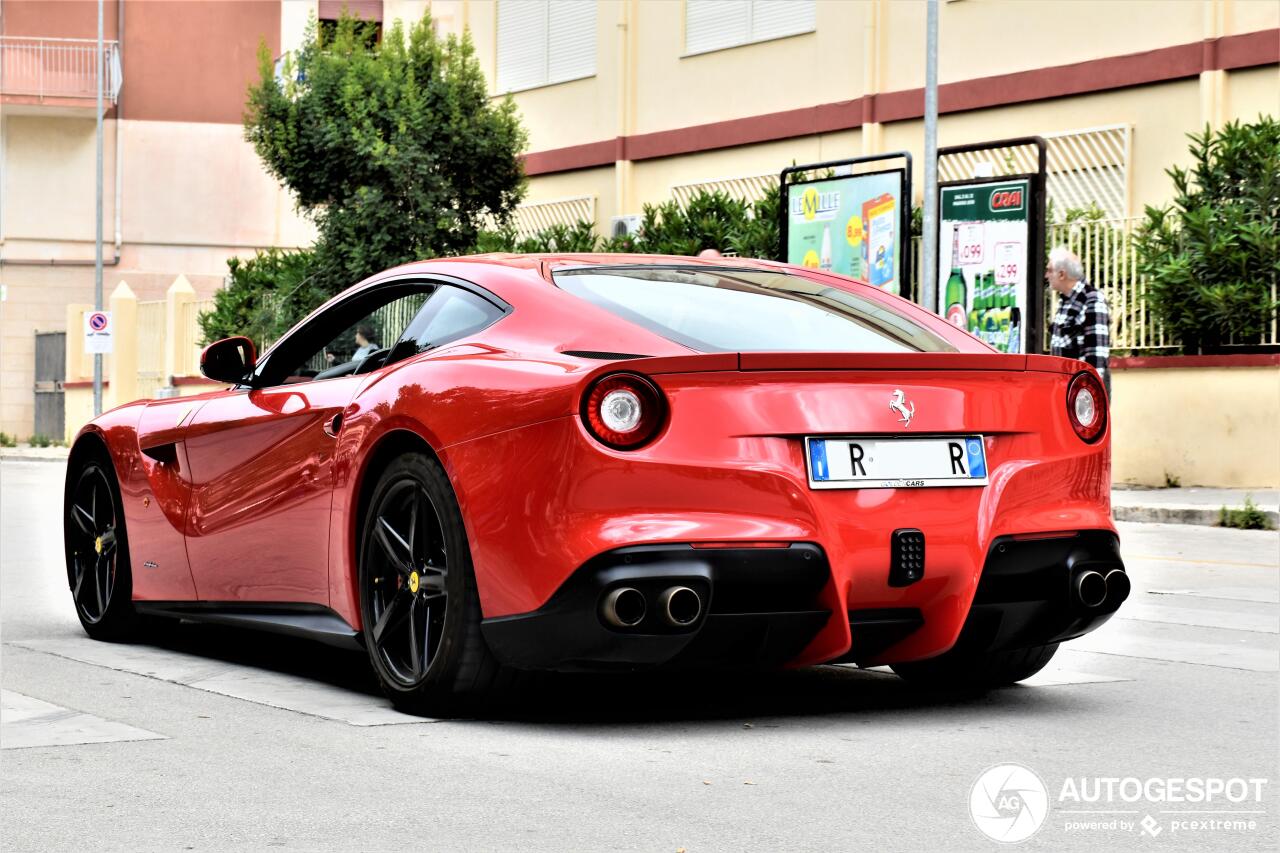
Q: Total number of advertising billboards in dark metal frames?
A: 2